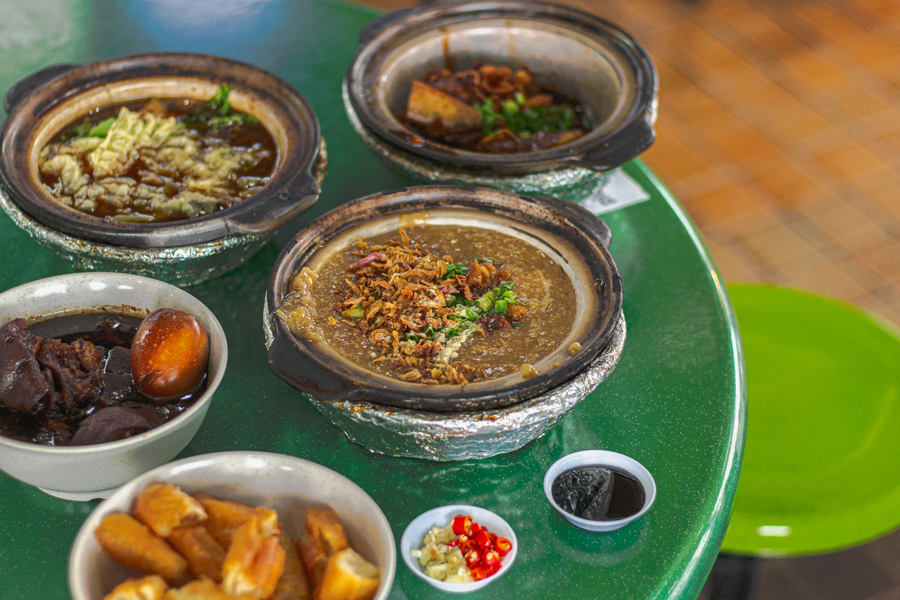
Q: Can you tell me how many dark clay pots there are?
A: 3